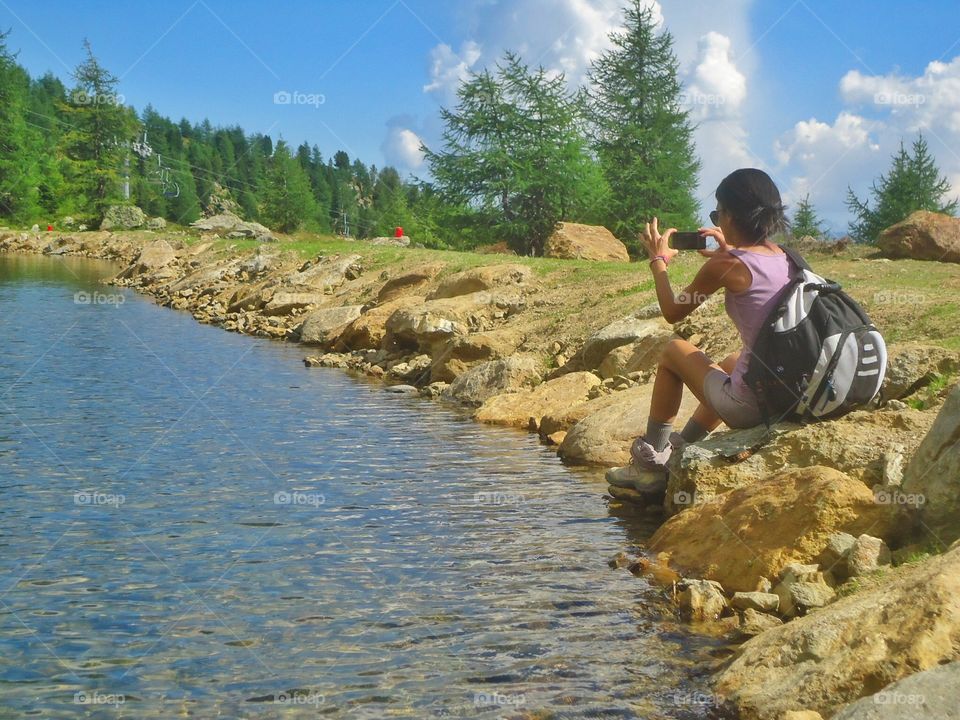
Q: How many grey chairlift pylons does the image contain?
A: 2